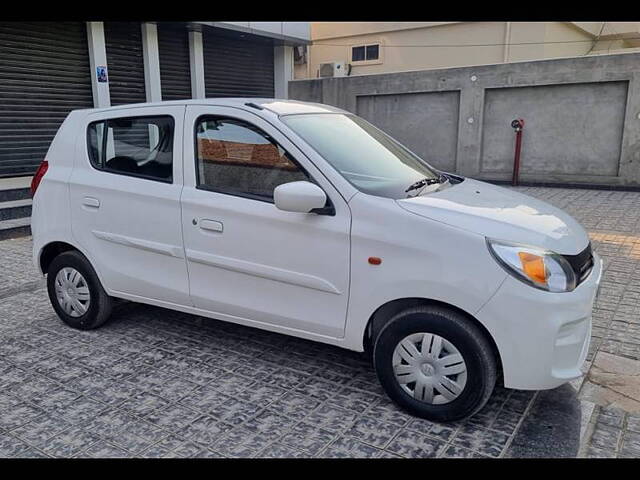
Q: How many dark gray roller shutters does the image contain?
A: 4